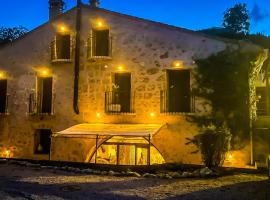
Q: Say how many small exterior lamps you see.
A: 10